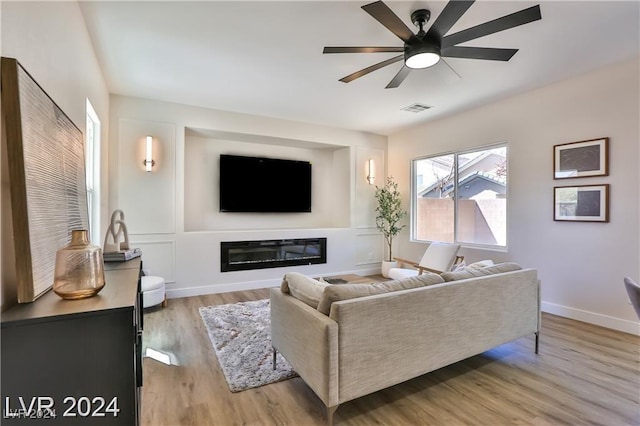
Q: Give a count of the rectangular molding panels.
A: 4